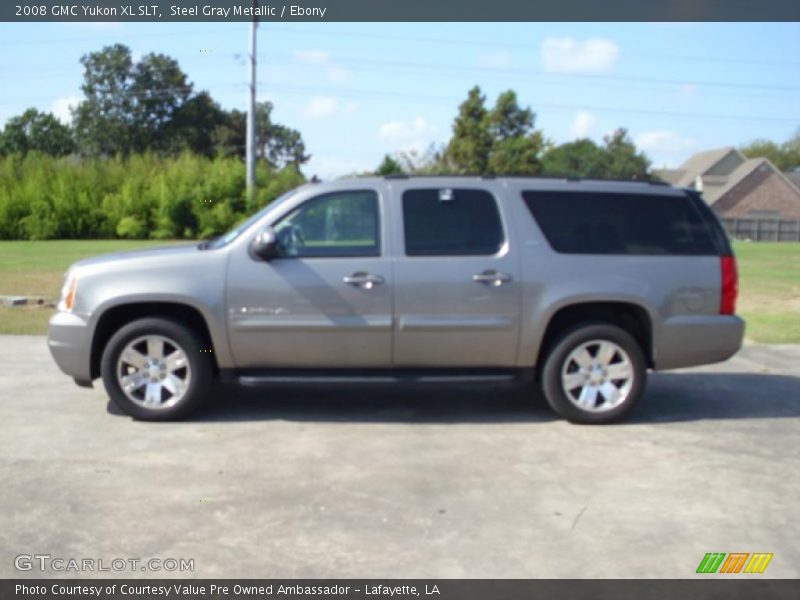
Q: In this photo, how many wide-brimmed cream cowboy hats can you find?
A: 0